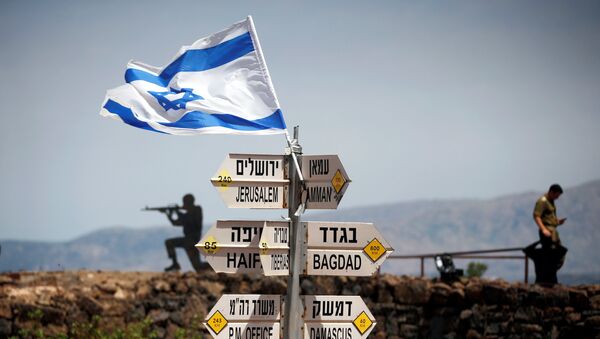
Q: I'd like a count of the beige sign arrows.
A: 7